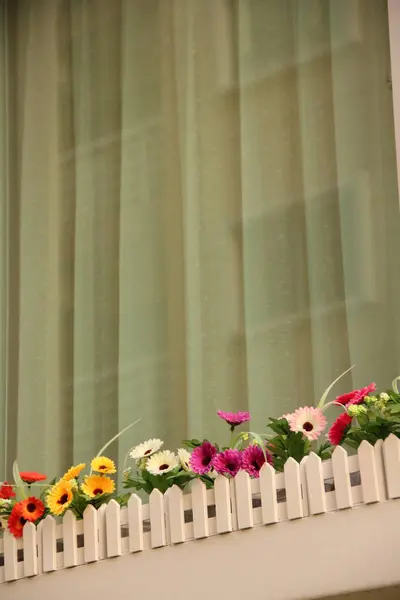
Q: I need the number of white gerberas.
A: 3